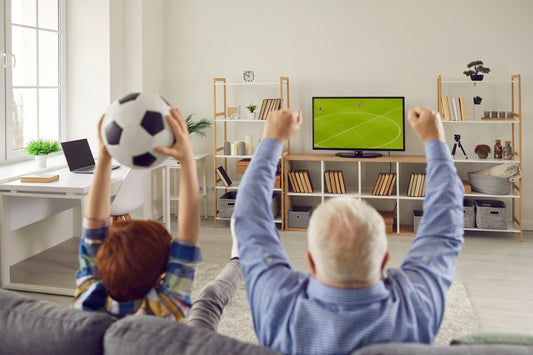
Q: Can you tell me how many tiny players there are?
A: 2